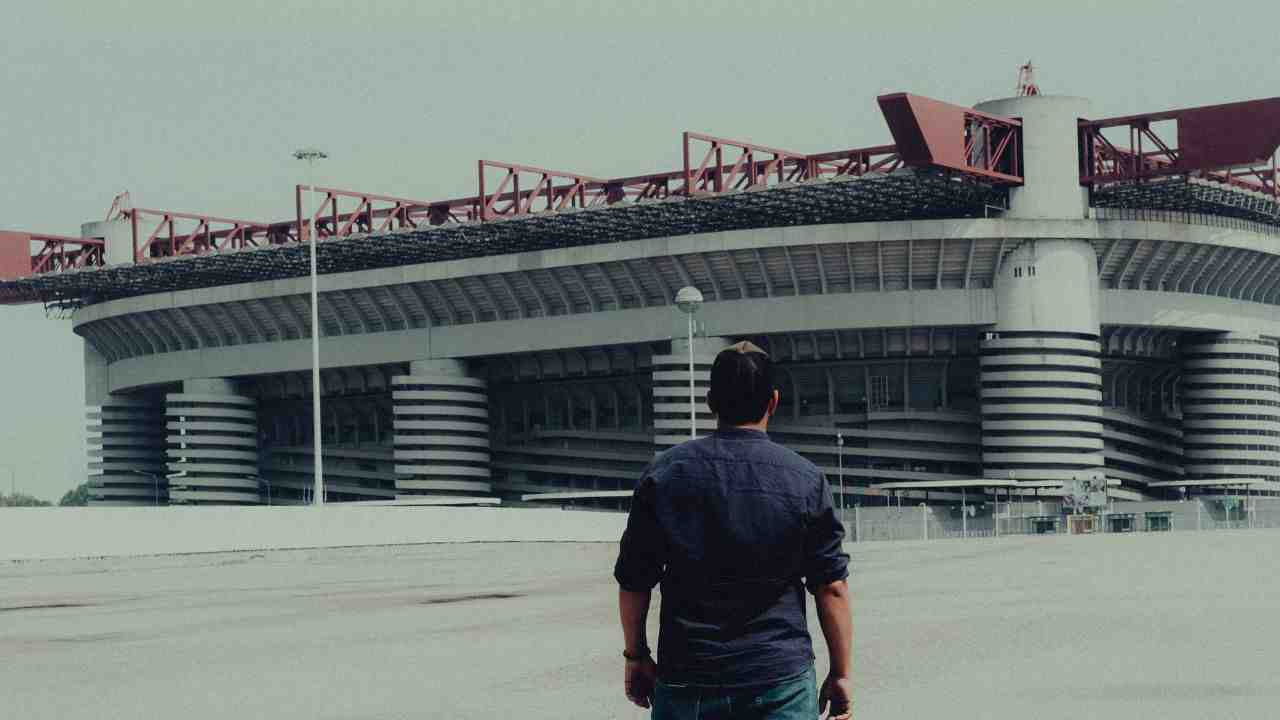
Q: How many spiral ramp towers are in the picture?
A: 6